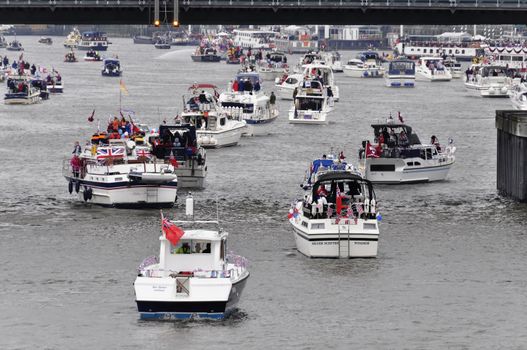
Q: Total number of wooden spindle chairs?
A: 0